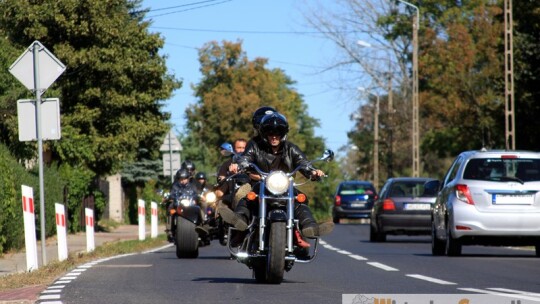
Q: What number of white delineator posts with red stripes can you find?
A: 5